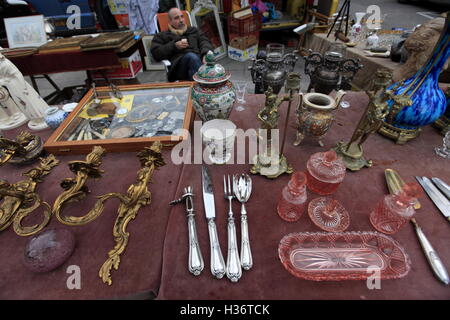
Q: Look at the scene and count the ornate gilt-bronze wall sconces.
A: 2